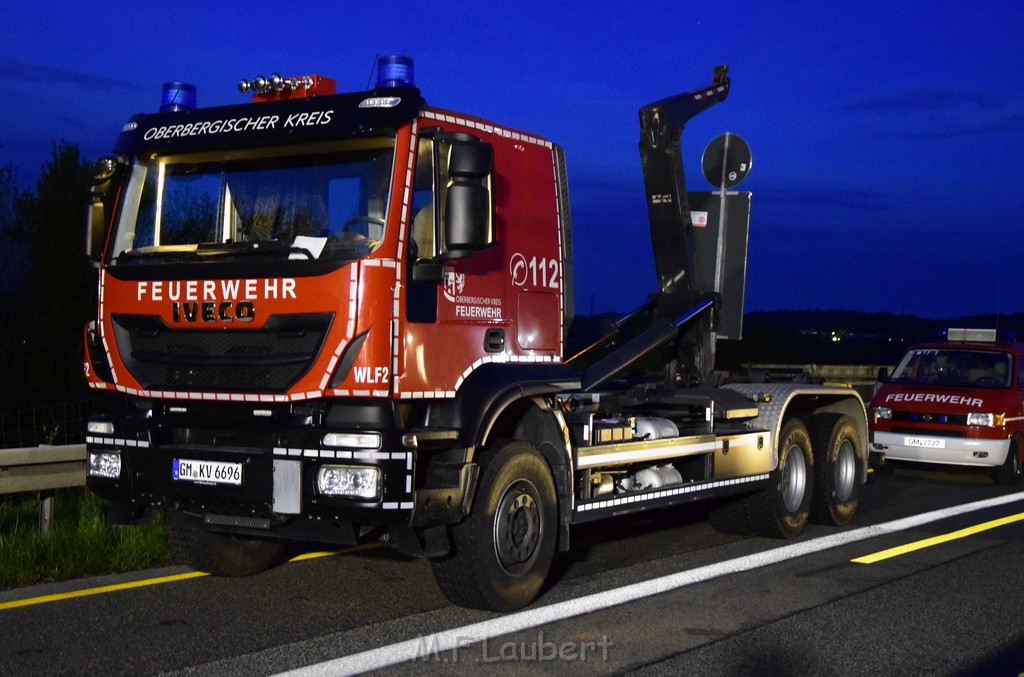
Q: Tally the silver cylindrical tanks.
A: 2